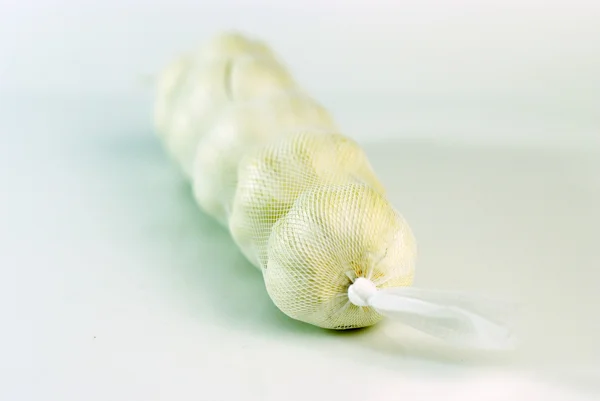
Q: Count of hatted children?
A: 0